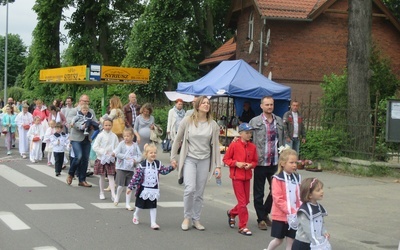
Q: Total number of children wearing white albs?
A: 2